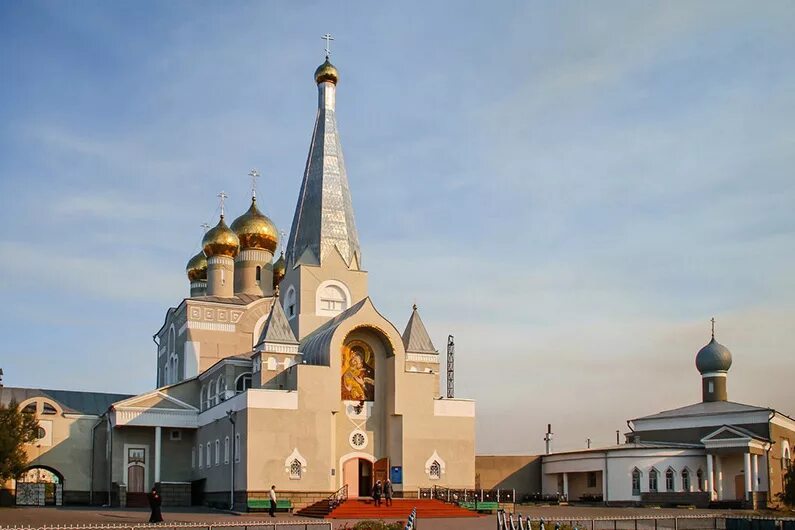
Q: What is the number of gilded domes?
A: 5